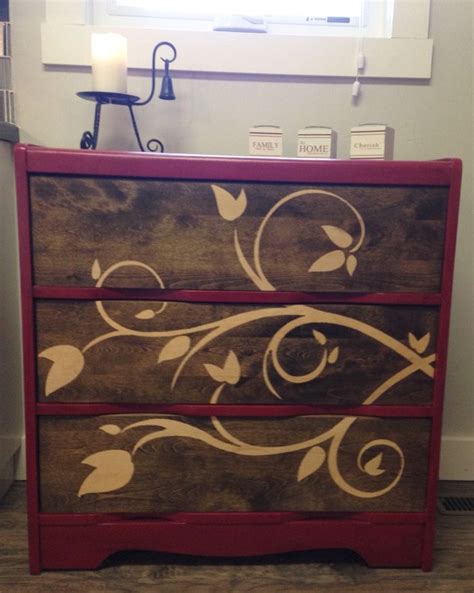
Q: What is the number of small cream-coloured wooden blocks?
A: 3